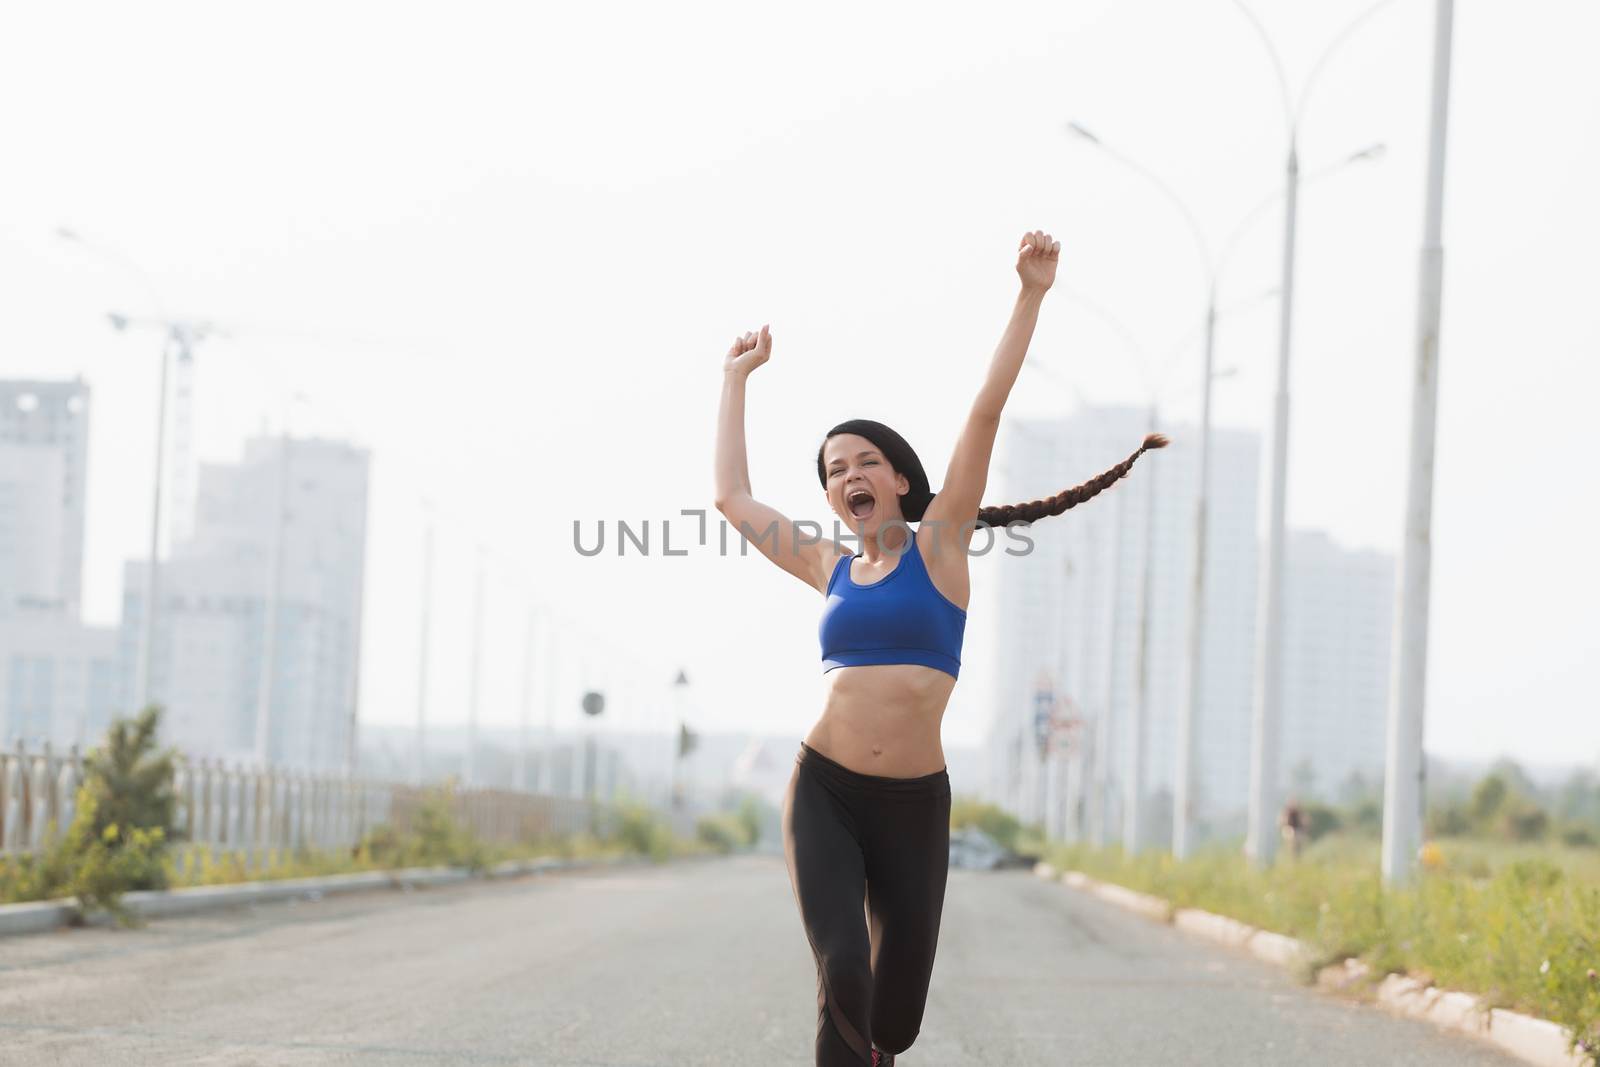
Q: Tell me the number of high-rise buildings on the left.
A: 2